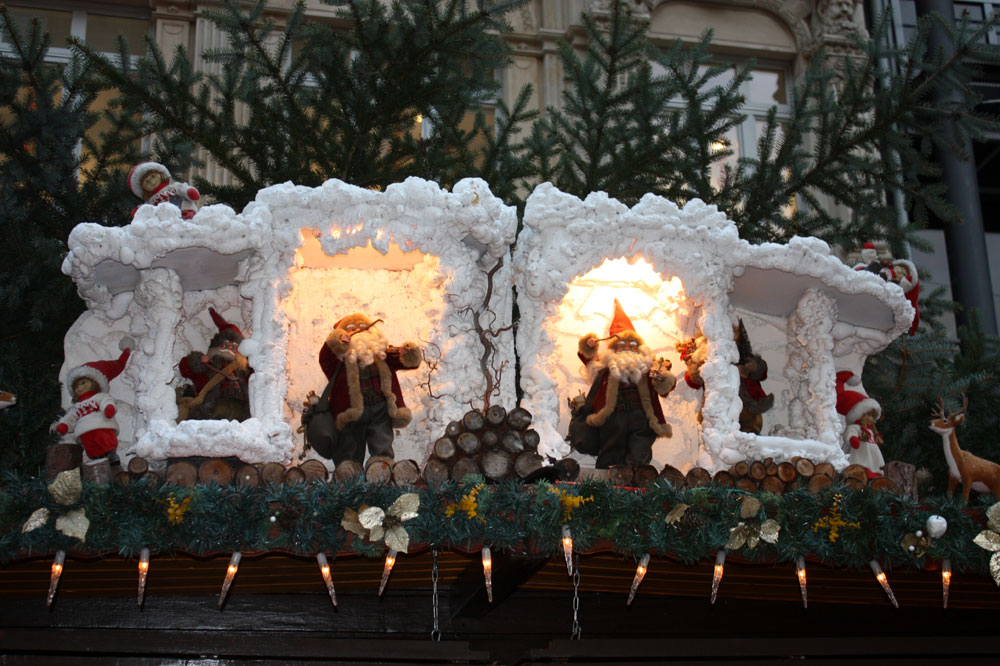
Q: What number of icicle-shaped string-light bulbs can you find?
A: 12